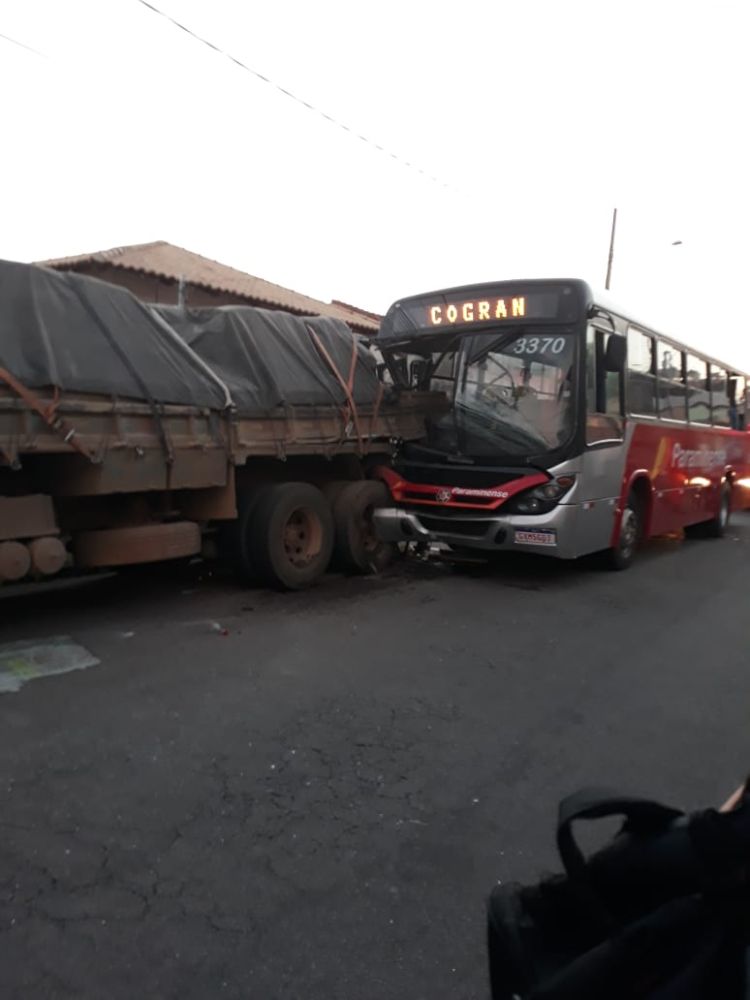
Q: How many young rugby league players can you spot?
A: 0